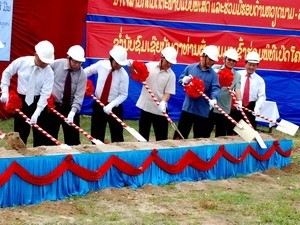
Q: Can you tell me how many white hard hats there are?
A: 7